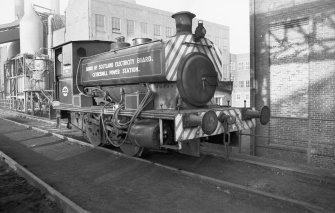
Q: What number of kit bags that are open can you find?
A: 0